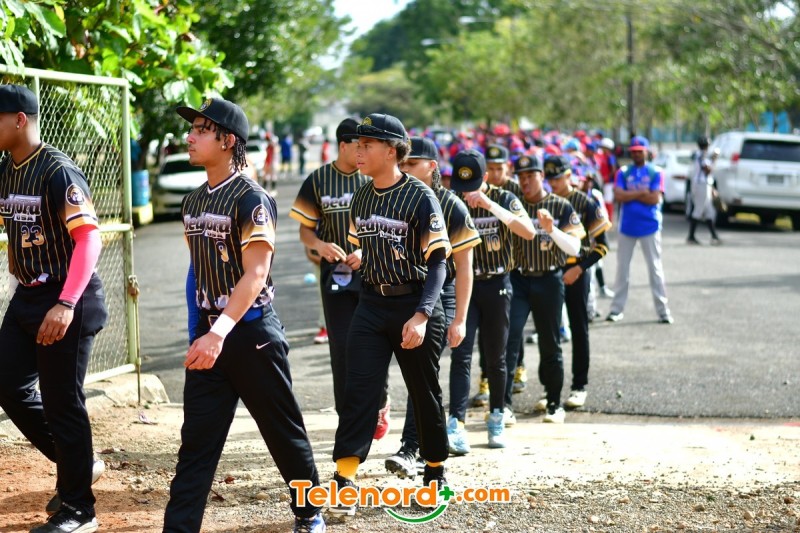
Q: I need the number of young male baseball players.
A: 9